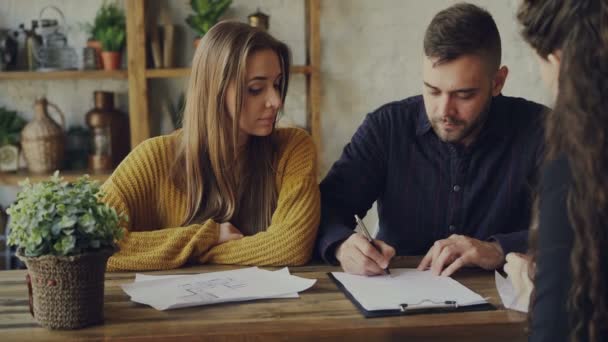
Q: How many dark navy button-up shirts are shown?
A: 1